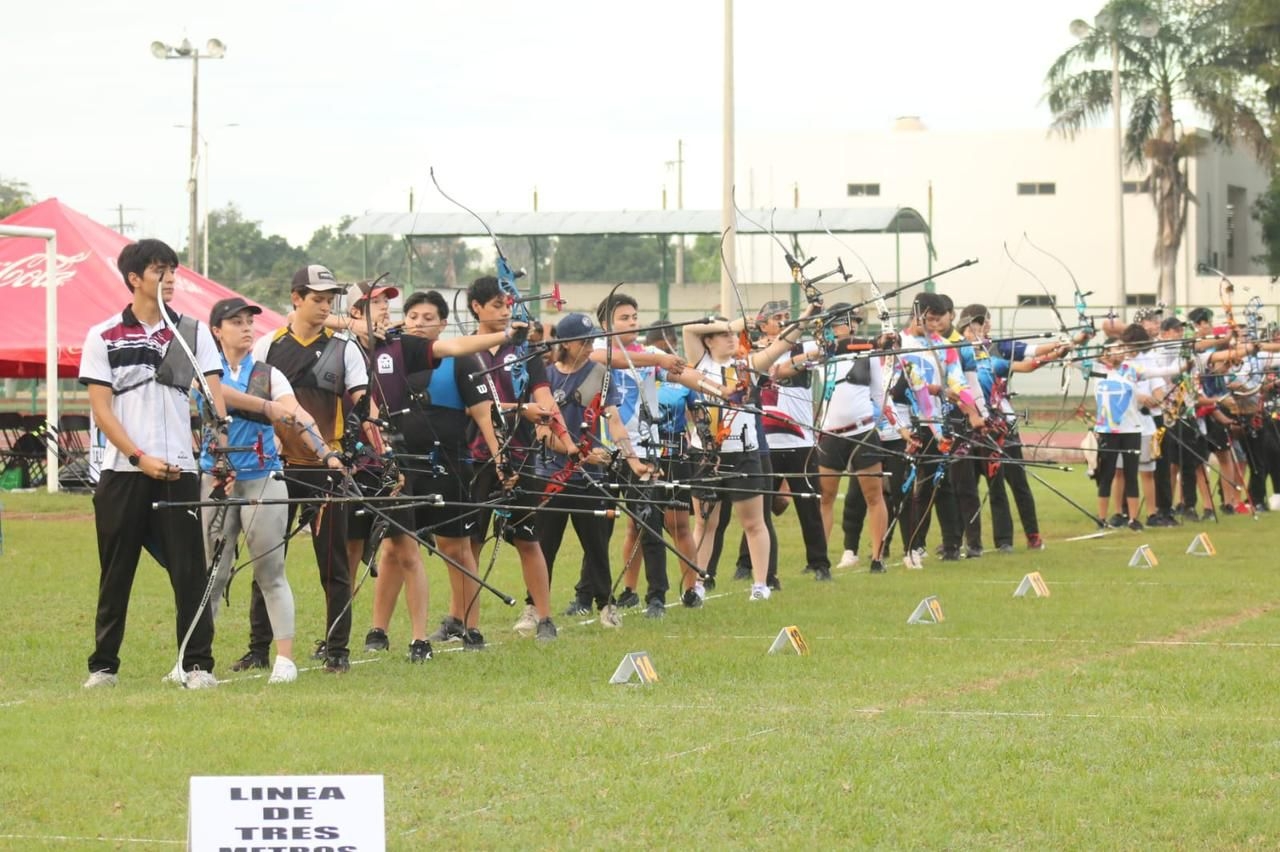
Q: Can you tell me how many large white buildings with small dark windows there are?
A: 1